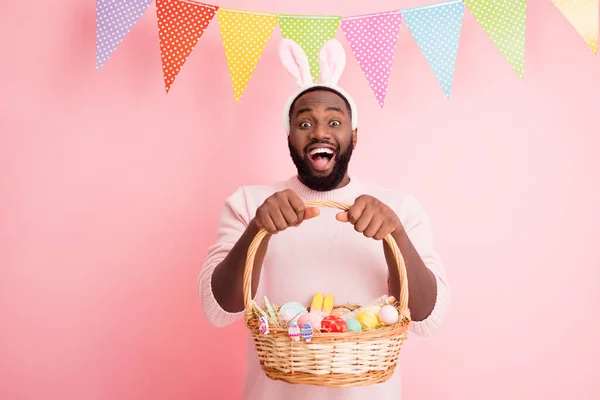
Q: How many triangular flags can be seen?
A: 8